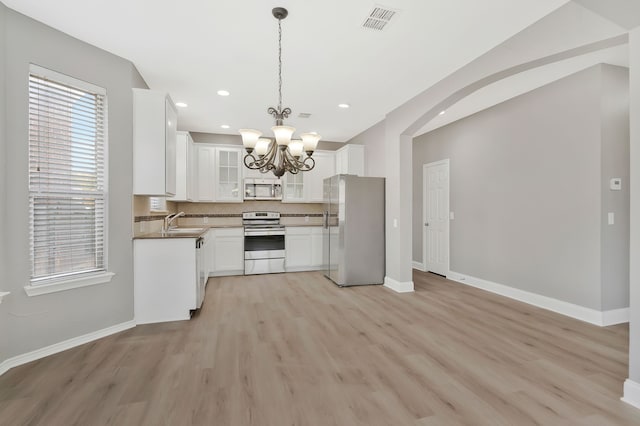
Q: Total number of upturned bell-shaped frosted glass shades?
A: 5